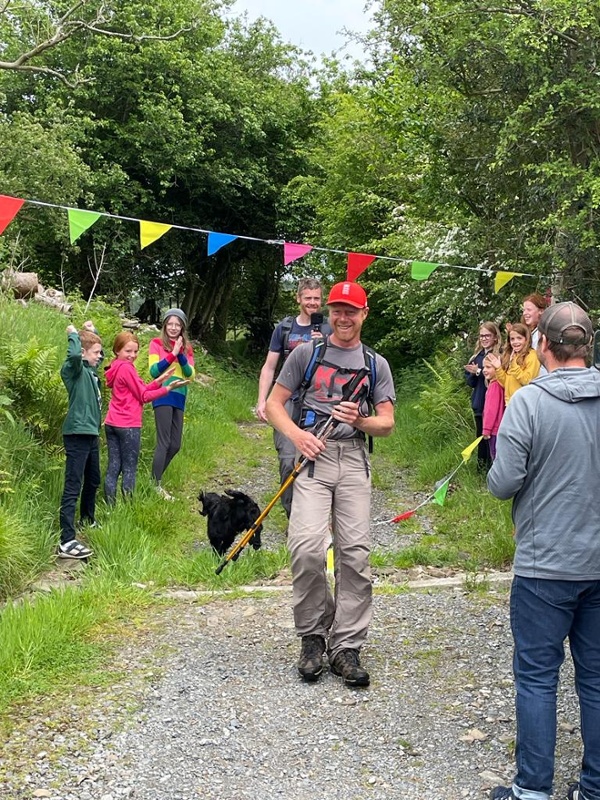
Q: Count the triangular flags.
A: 11